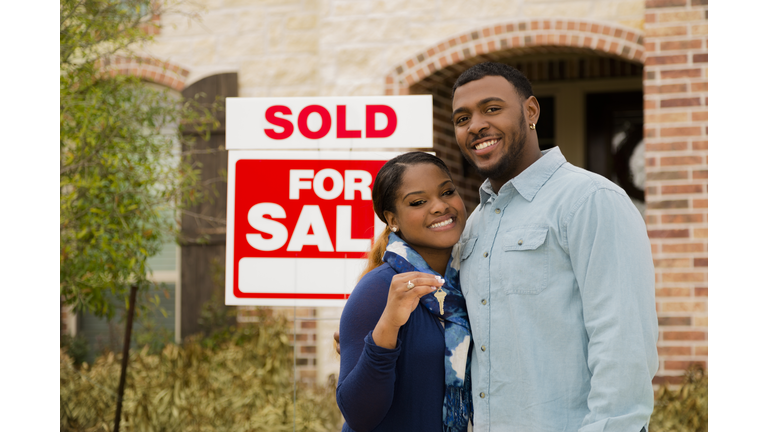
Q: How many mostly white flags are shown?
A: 0